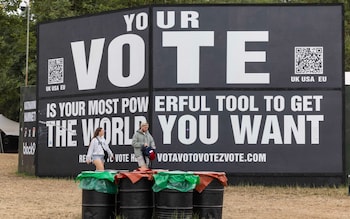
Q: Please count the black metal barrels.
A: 4